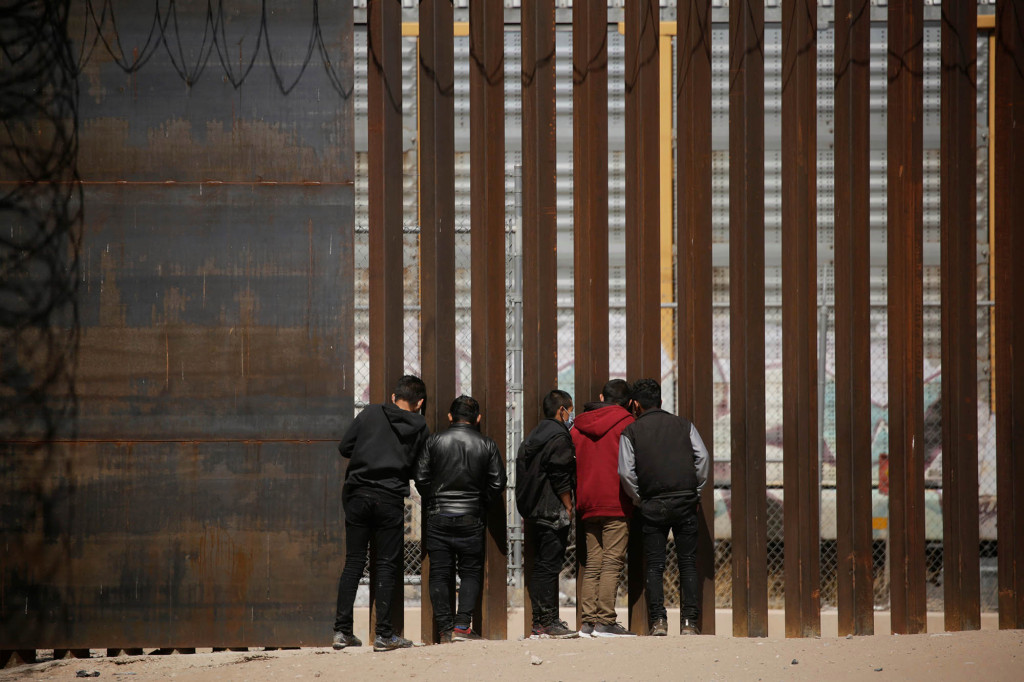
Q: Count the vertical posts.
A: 13